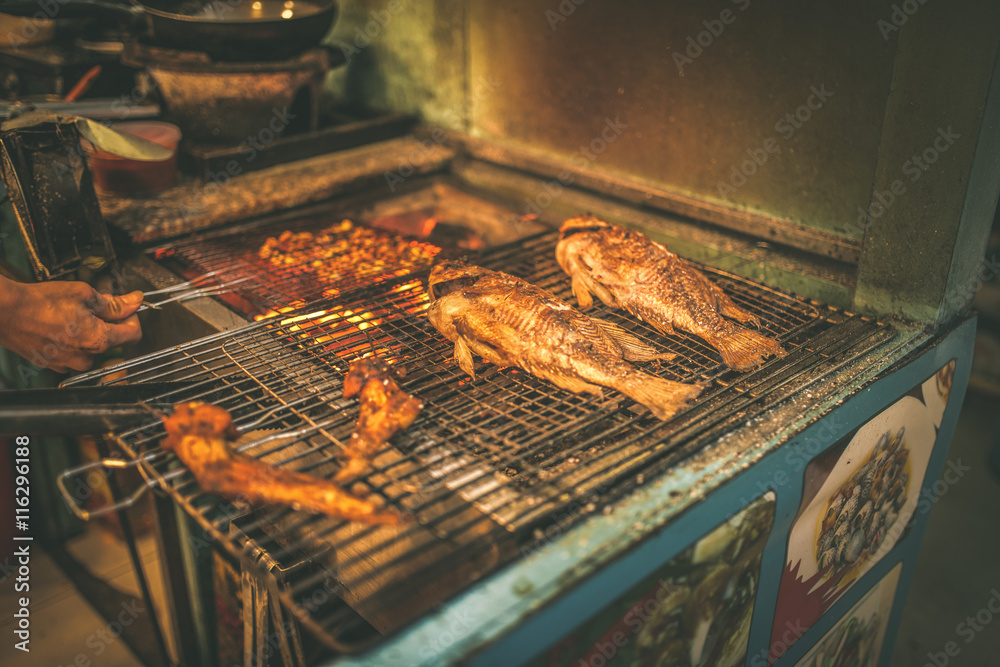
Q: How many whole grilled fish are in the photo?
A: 2